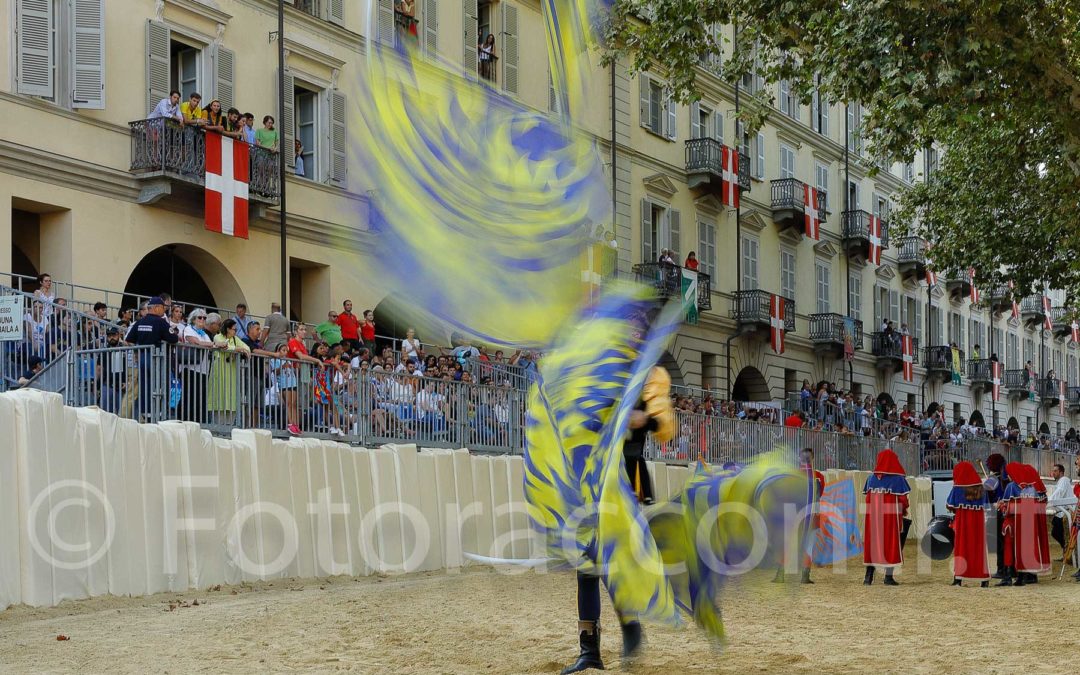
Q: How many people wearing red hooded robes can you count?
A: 4